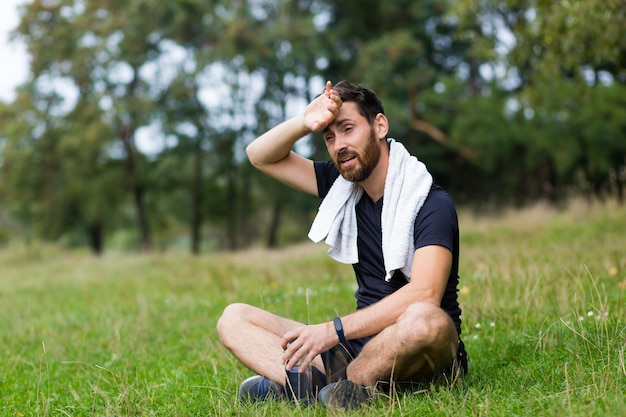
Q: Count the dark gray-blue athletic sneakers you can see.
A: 2